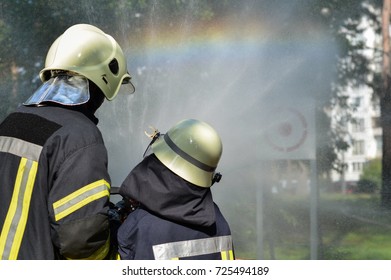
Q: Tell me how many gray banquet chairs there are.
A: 0